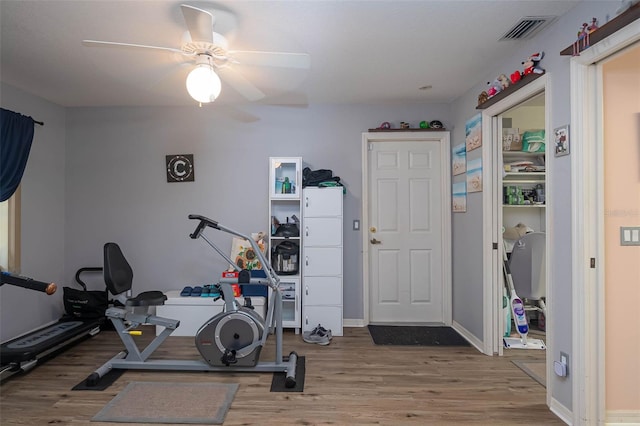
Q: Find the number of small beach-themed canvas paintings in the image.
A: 4